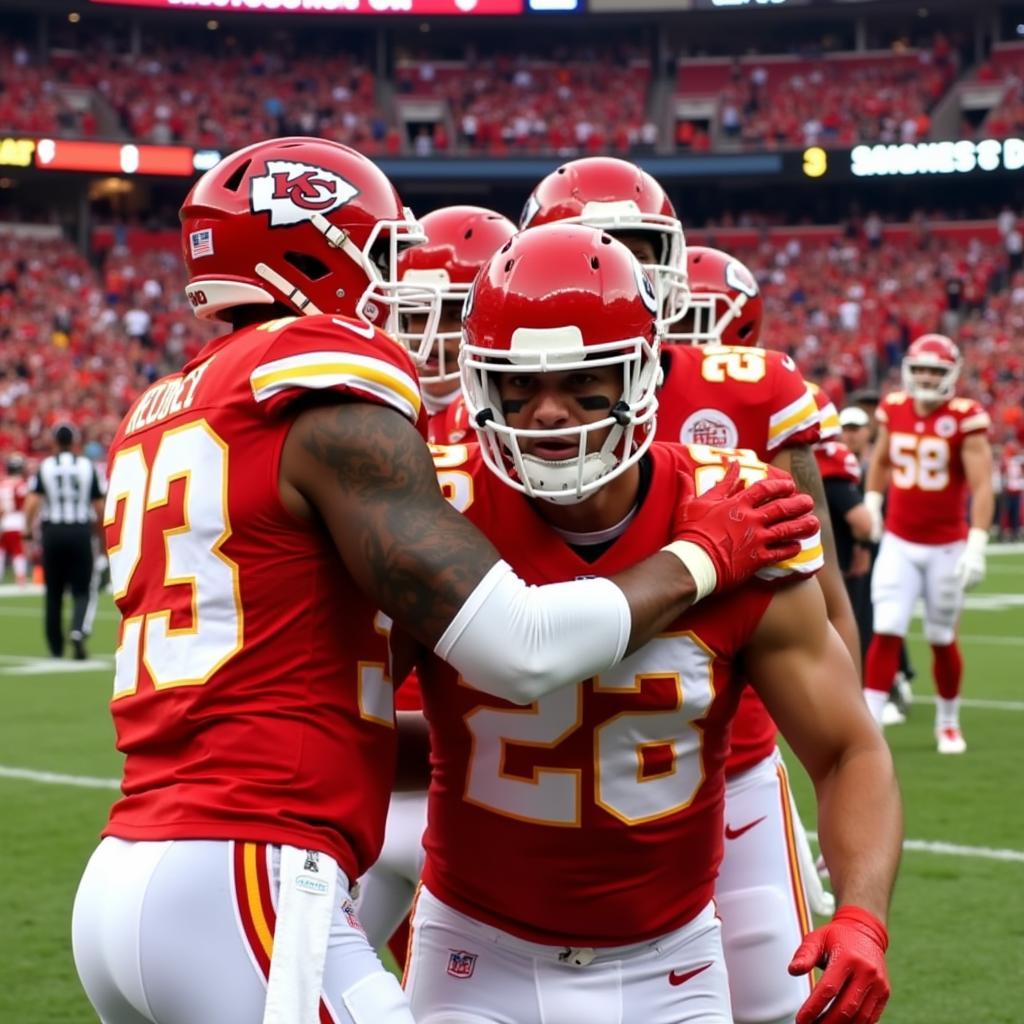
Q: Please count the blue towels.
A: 0